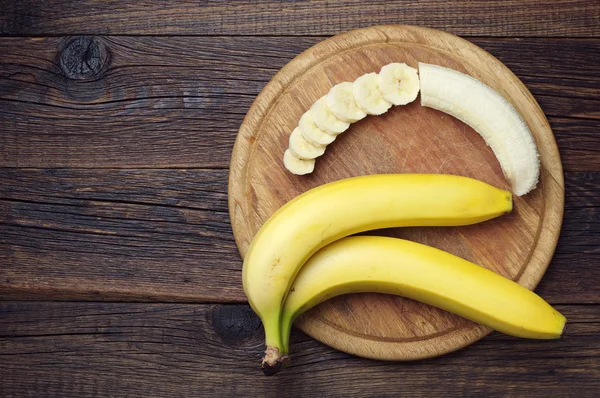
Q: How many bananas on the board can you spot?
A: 3